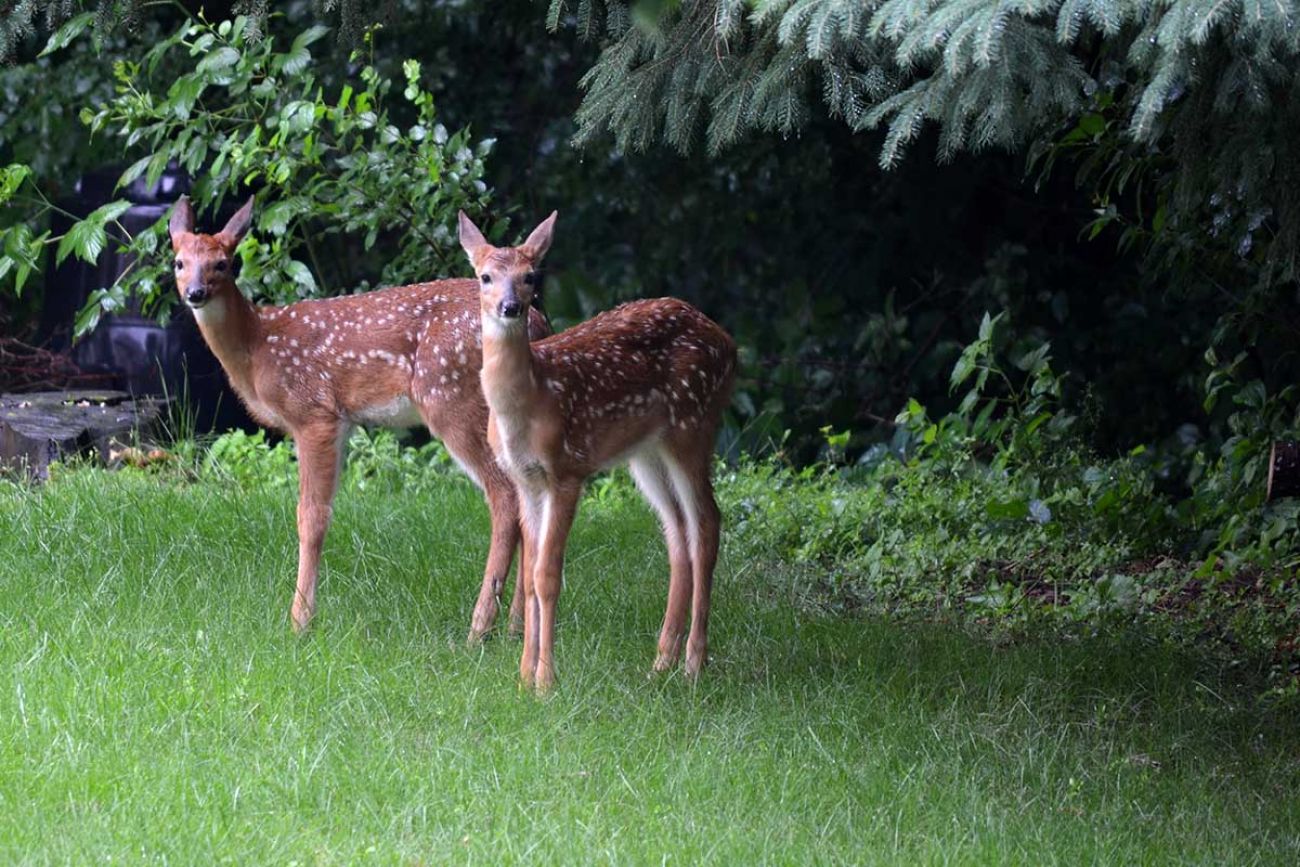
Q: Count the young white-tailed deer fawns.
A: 2